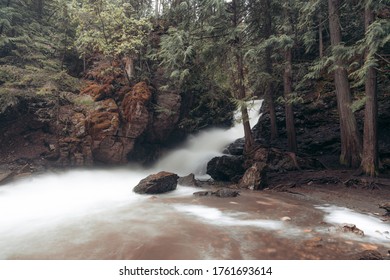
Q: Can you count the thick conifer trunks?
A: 5